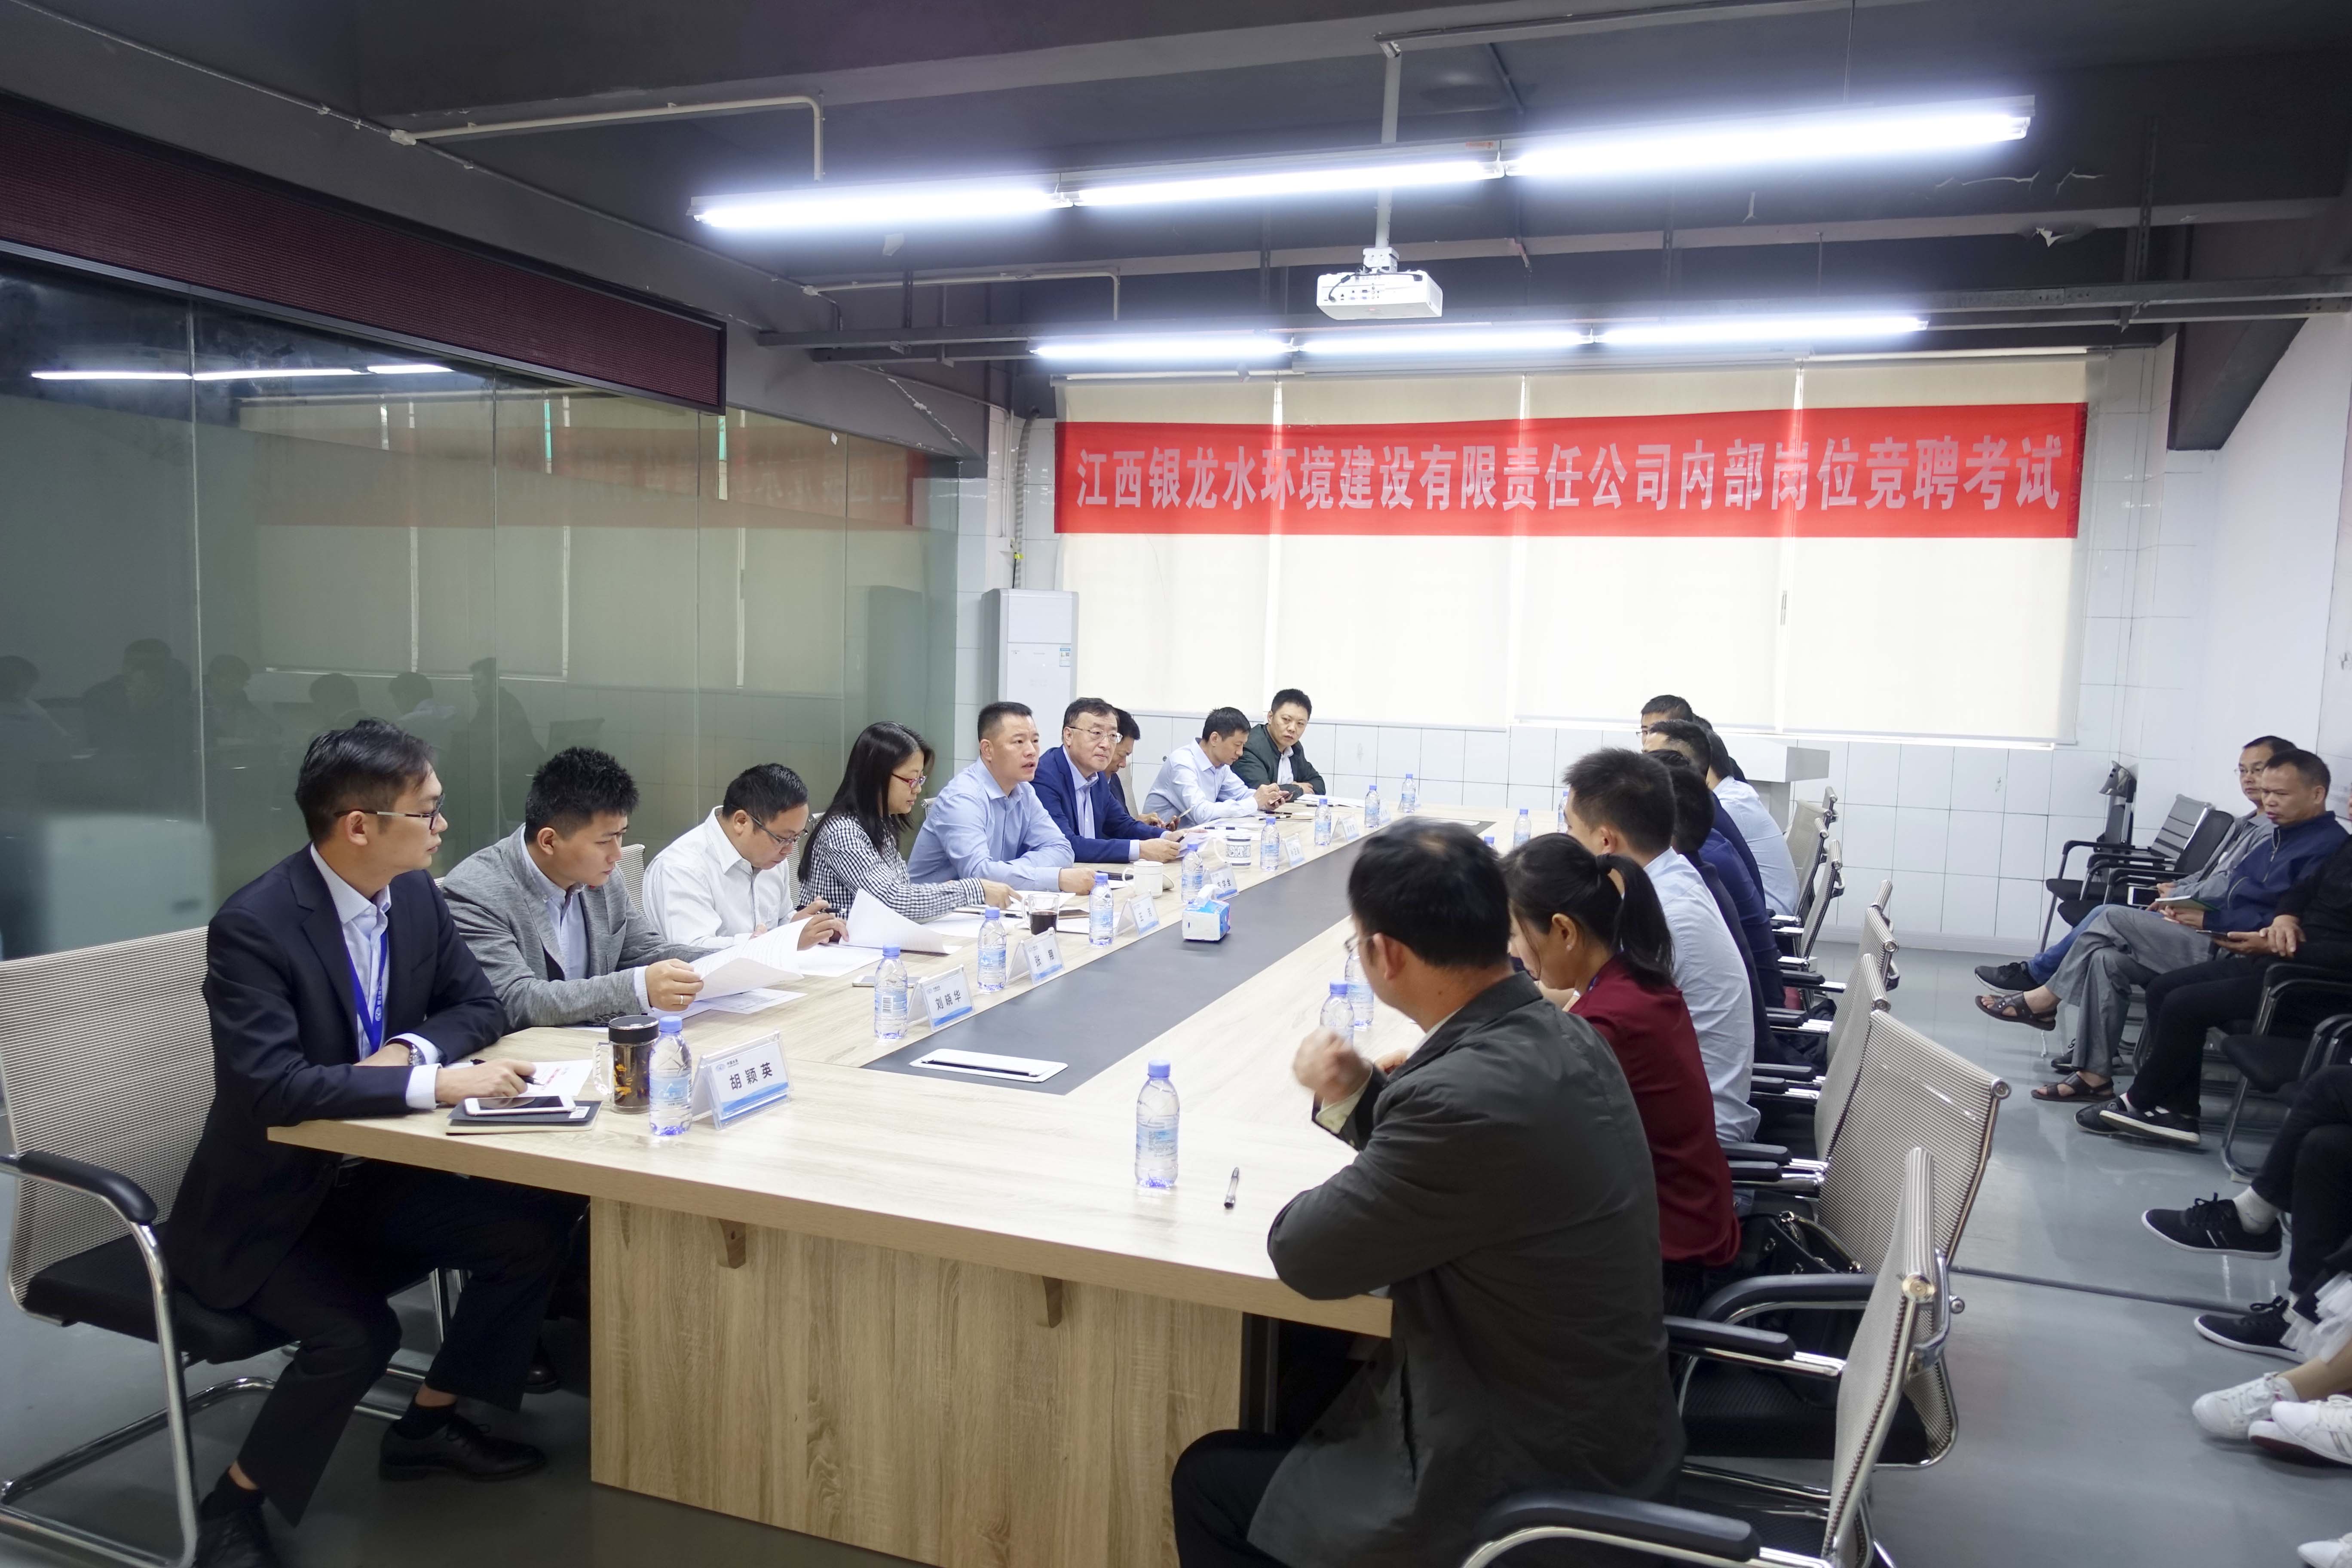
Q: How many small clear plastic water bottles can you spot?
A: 15